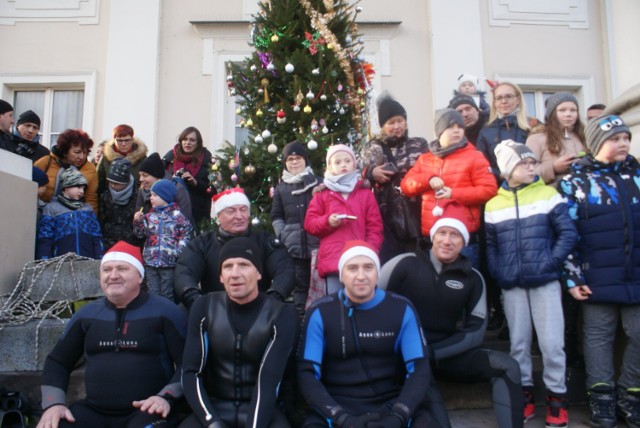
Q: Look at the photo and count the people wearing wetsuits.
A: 5